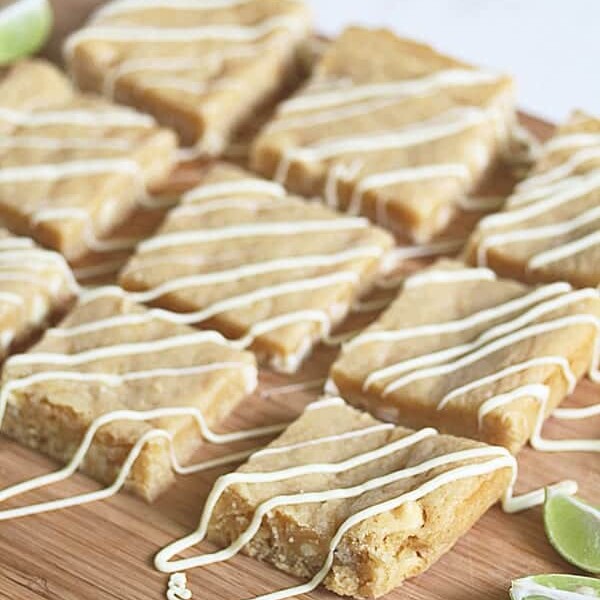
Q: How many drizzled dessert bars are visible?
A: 9